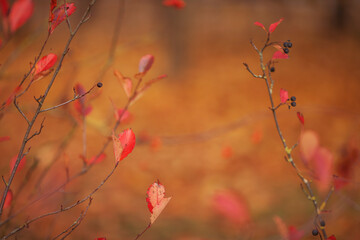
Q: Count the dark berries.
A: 9